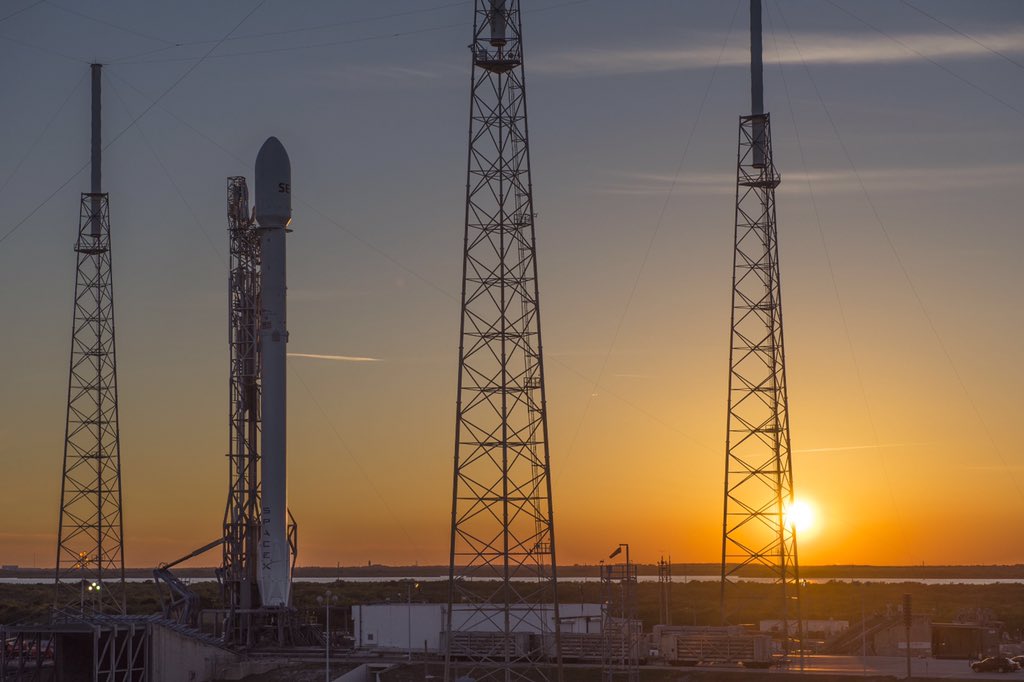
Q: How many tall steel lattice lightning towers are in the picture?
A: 3